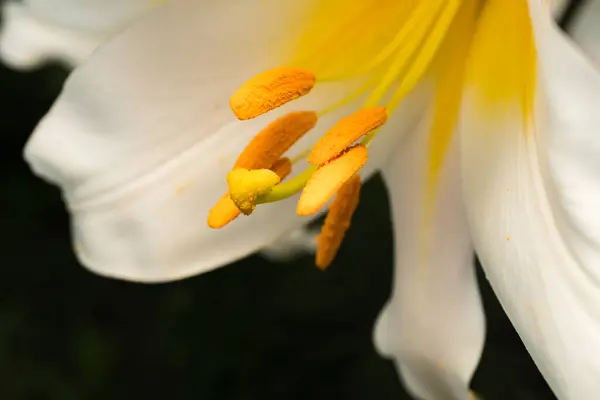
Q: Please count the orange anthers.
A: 6